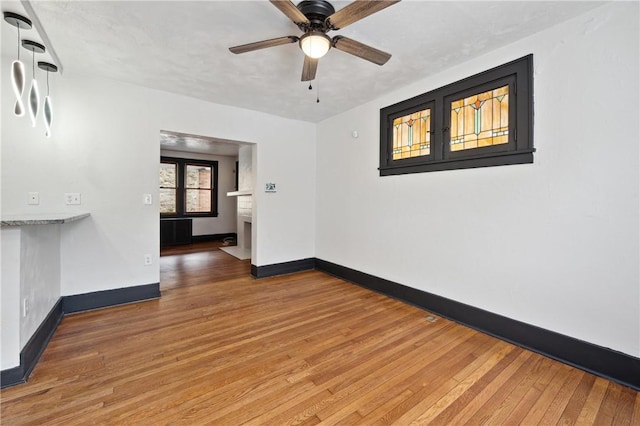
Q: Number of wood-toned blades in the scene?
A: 5